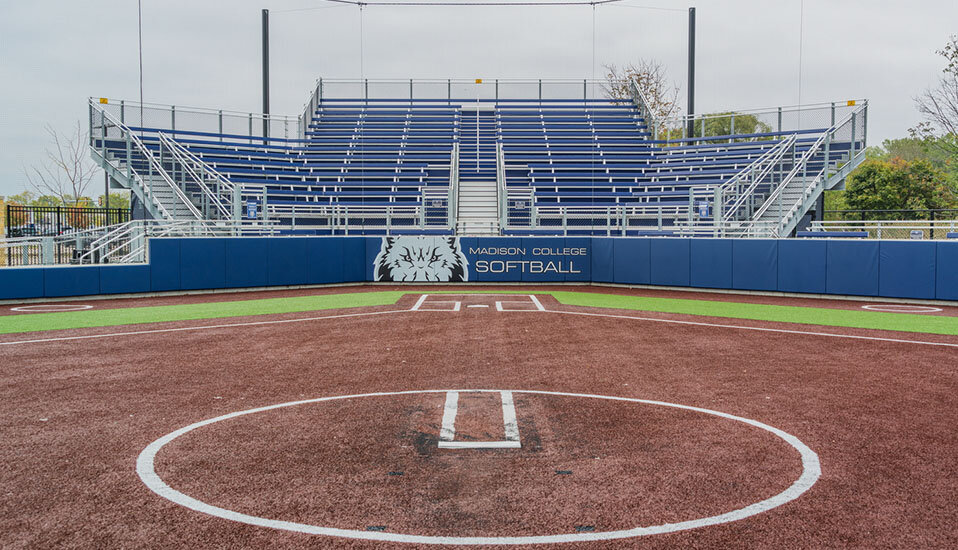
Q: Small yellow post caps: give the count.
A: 3